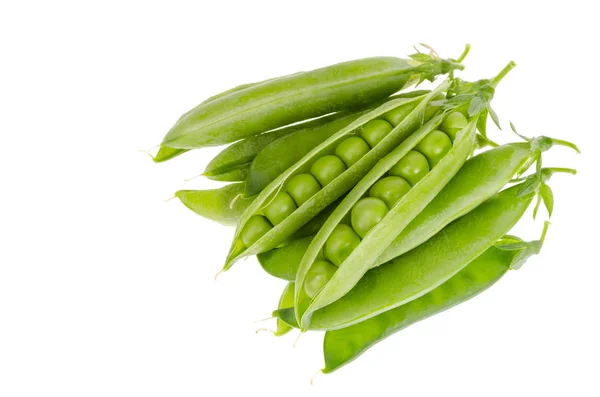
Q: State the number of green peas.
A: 14